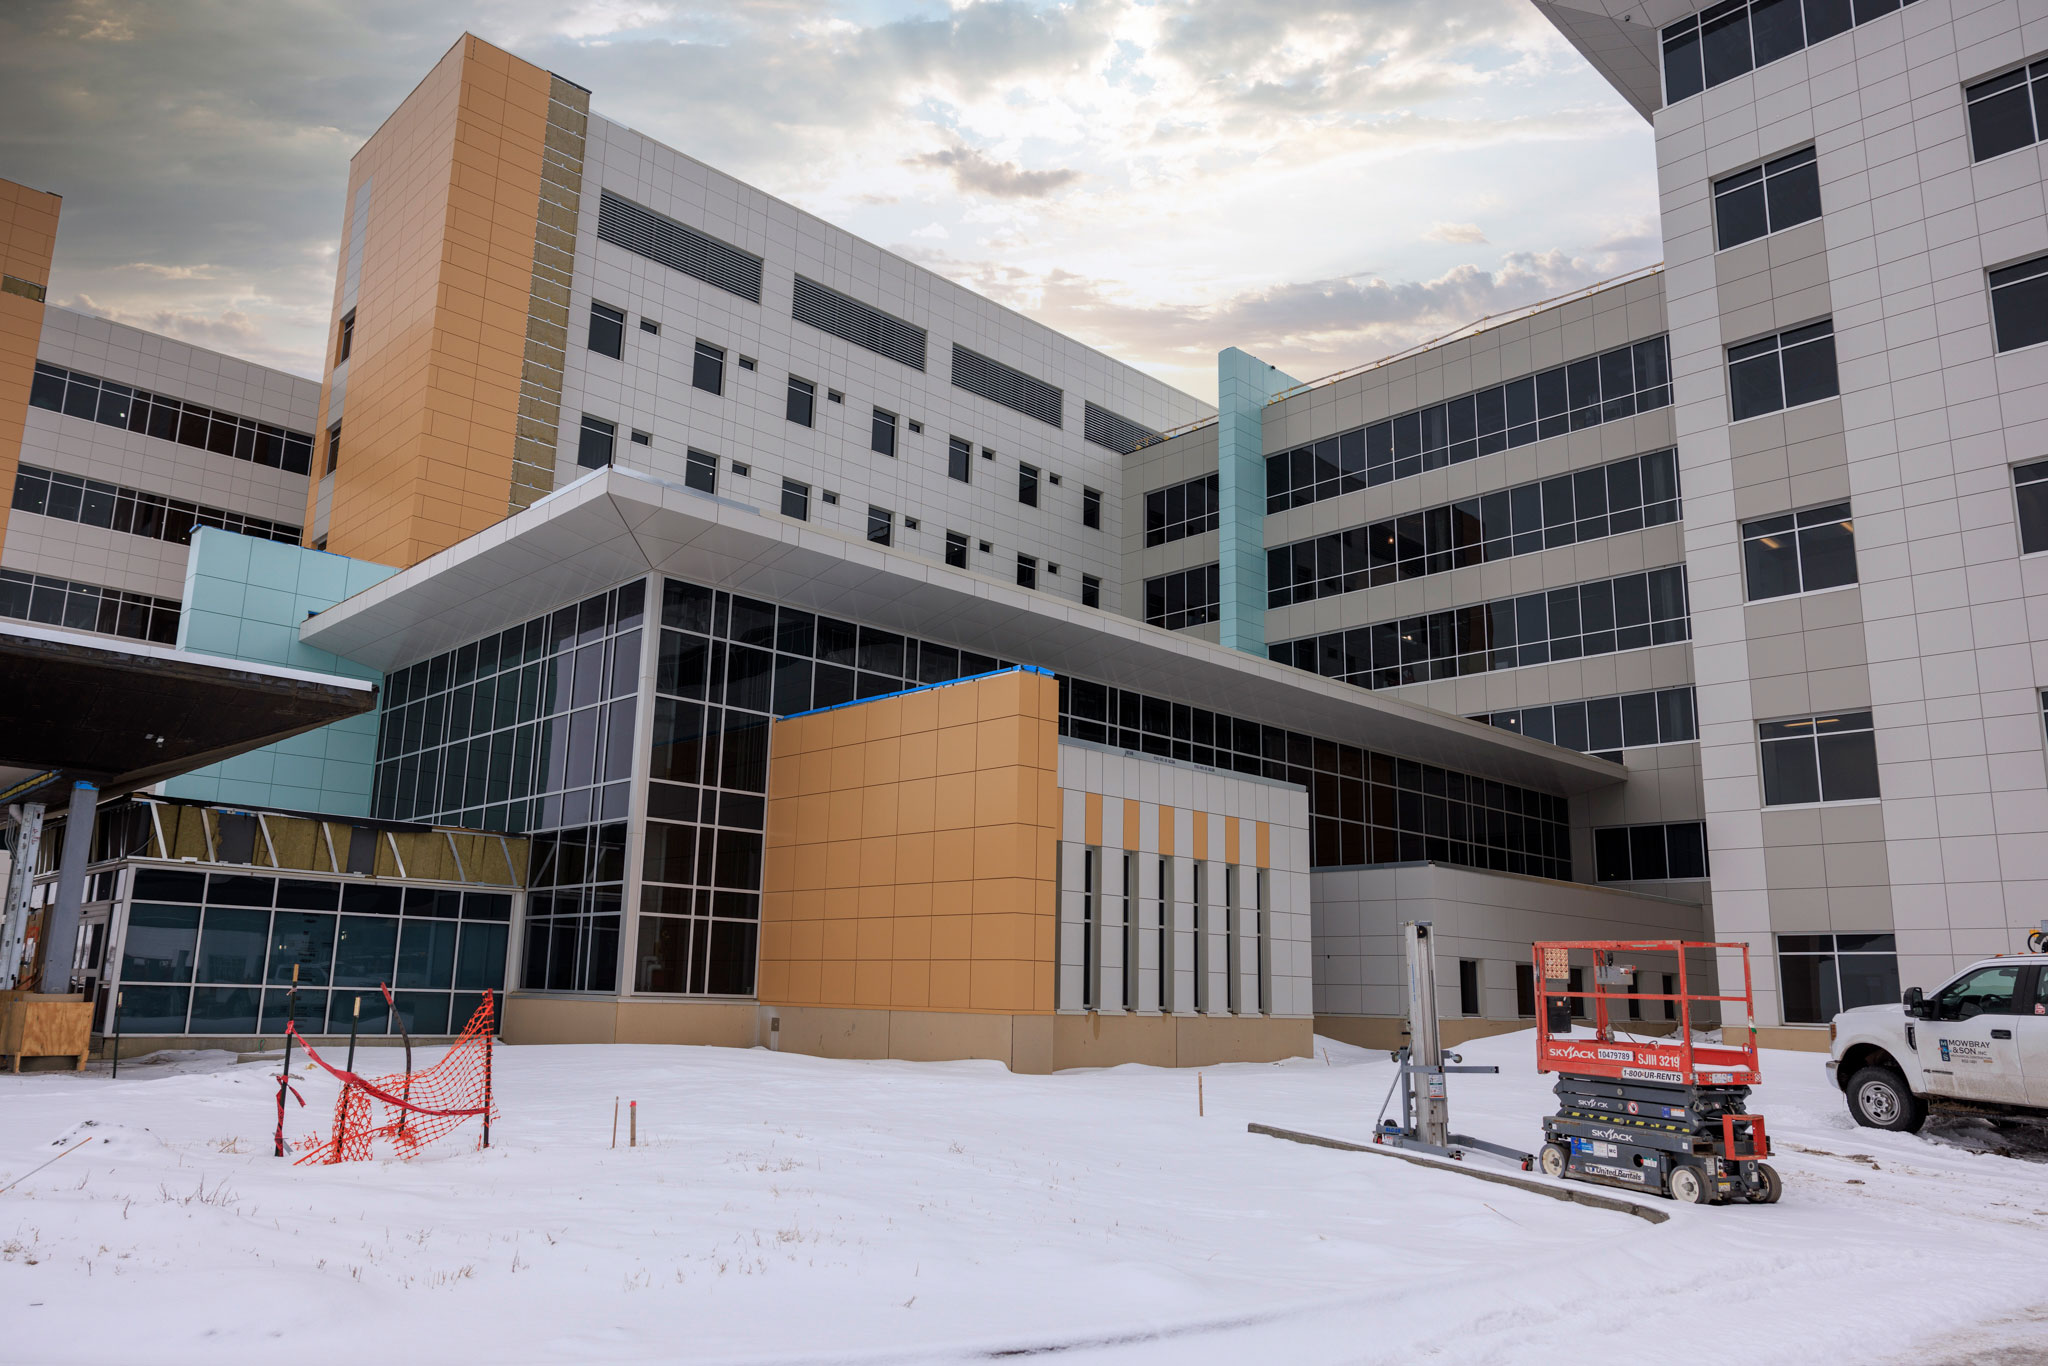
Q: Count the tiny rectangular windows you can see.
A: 12